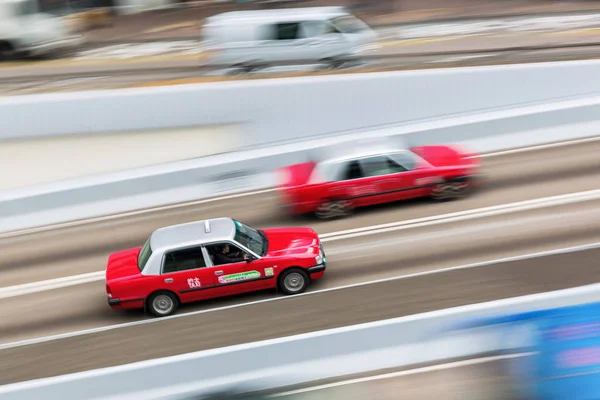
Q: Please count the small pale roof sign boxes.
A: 1